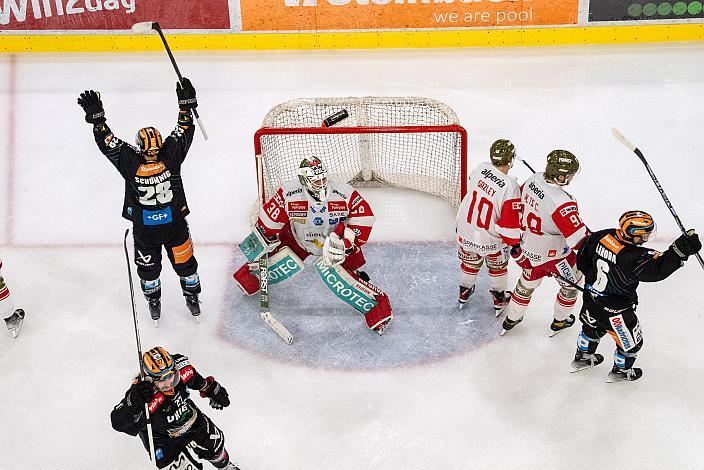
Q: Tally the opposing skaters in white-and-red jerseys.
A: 2